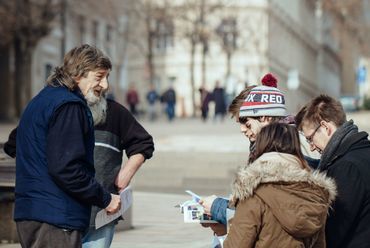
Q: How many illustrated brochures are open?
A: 1